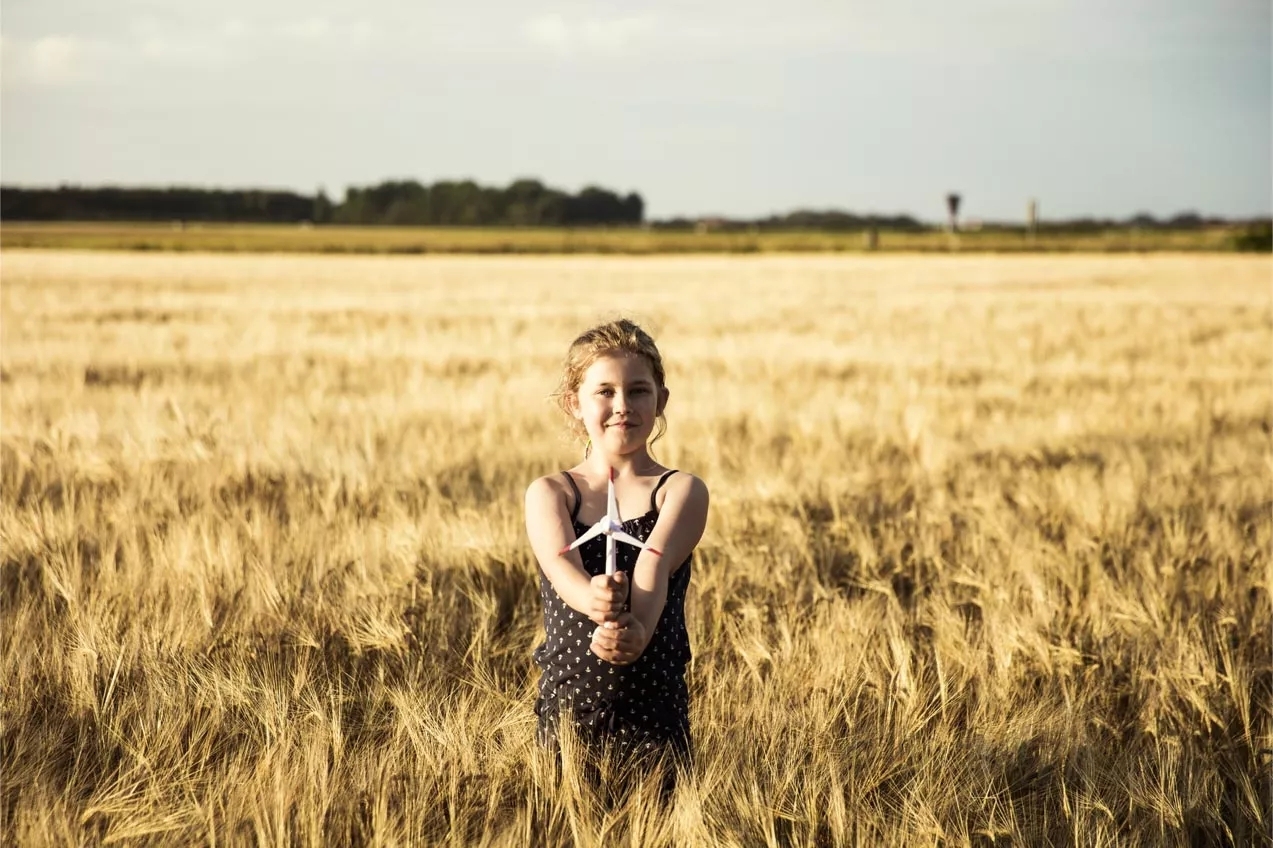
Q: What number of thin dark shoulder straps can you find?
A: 2